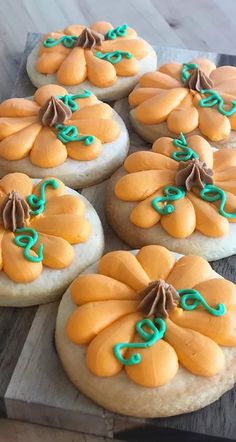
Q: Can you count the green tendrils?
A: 14